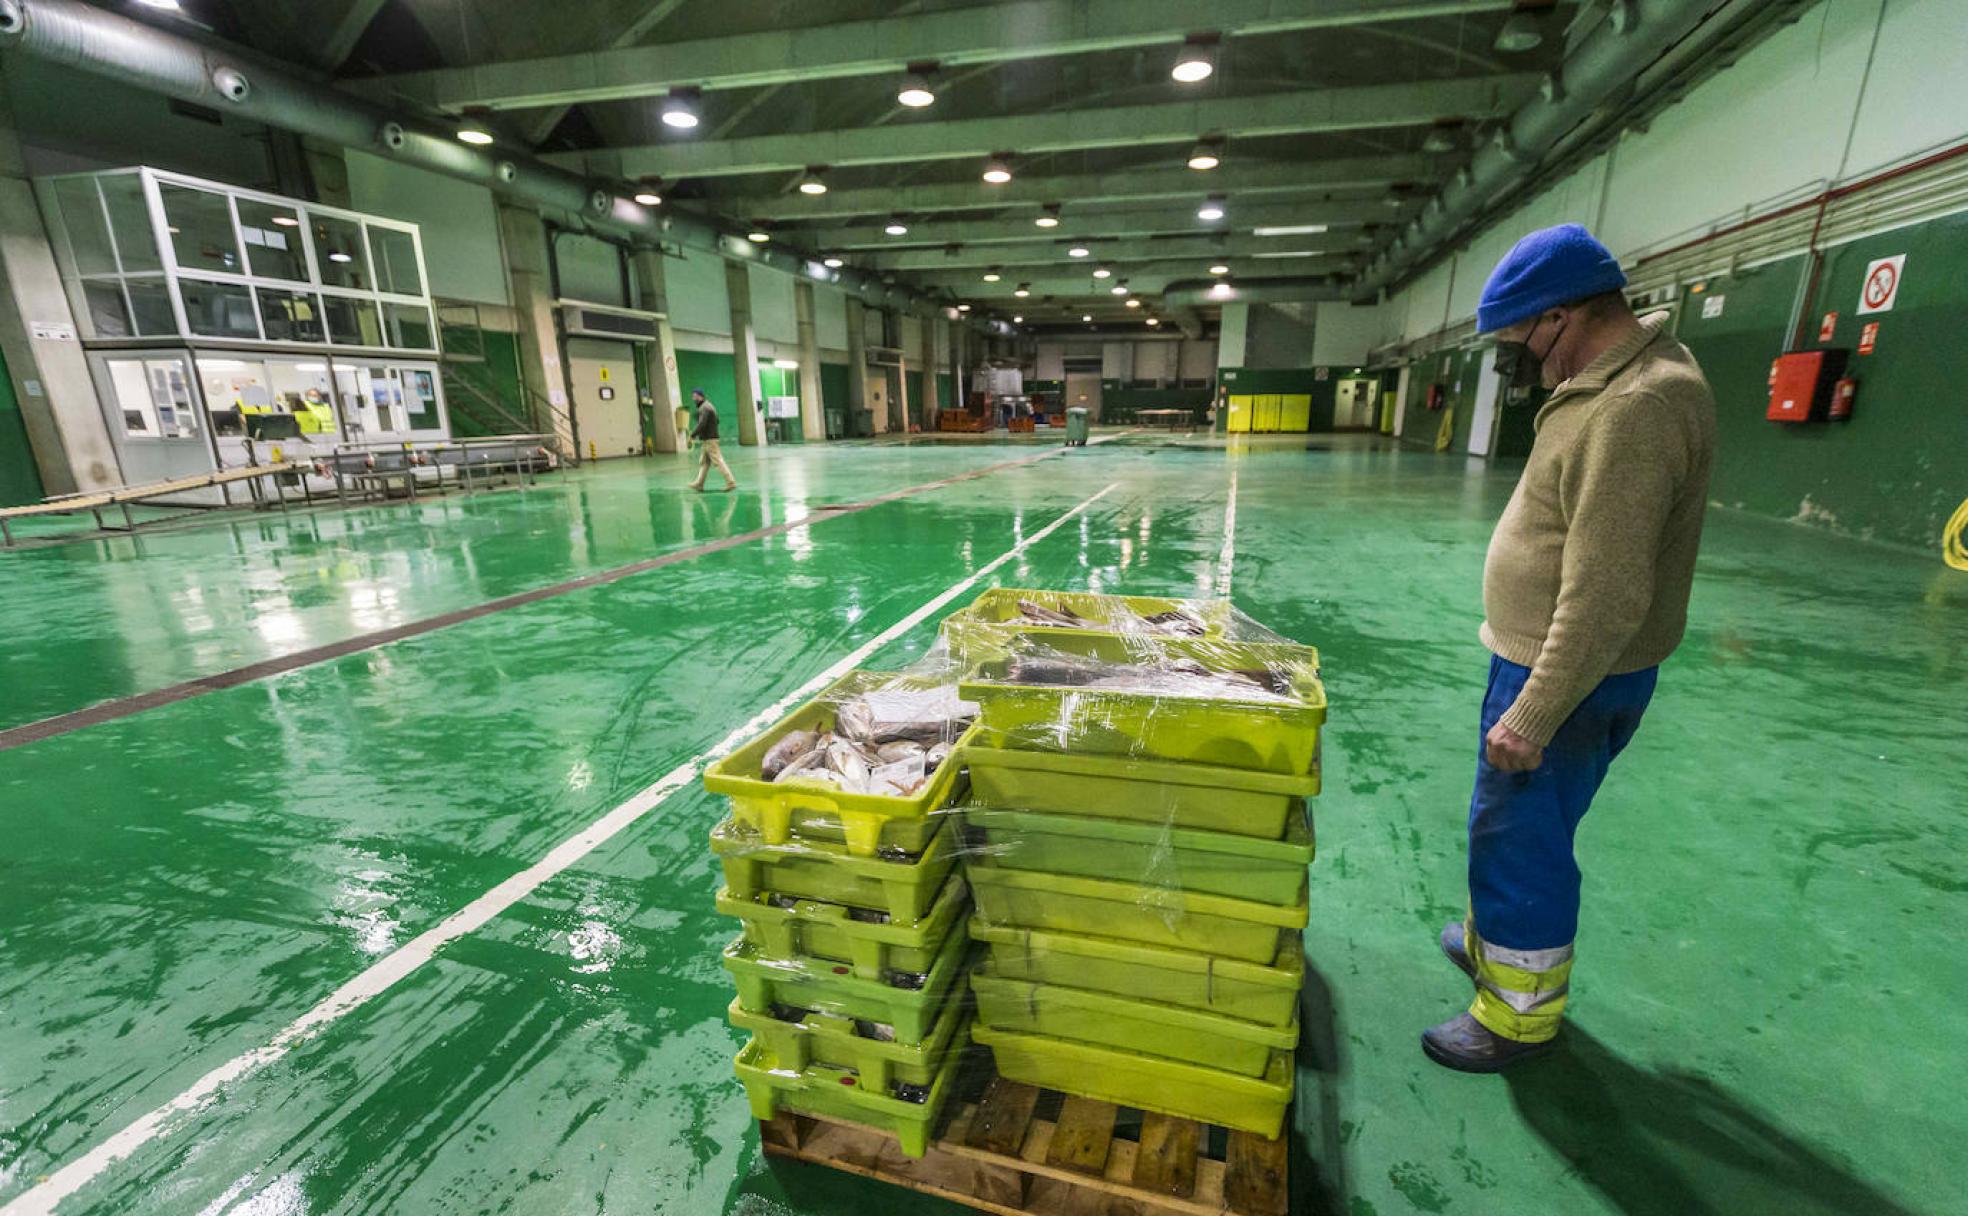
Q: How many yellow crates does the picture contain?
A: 14